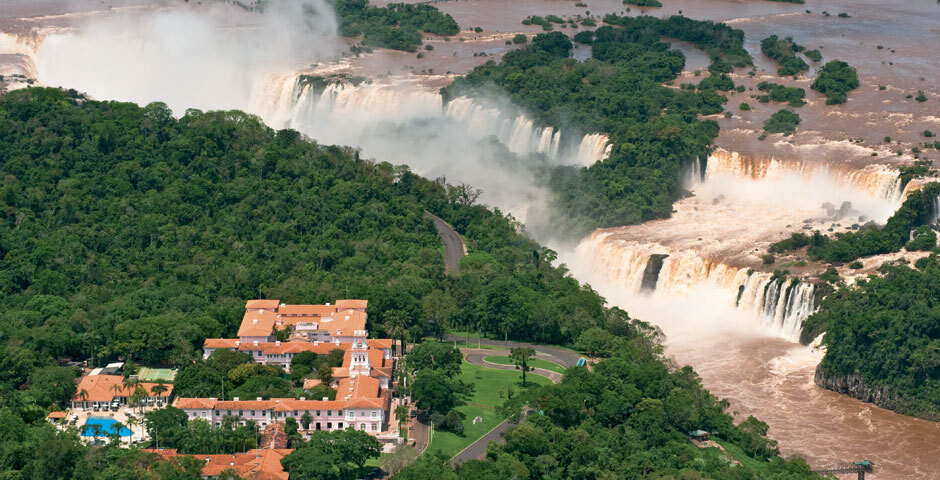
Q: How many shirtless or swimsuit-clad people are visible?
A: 0